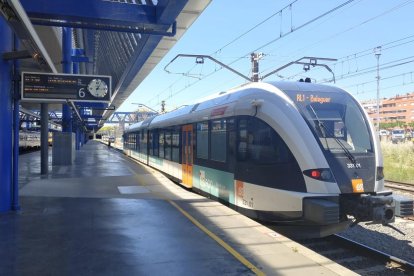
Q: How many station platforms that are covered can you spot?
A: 1